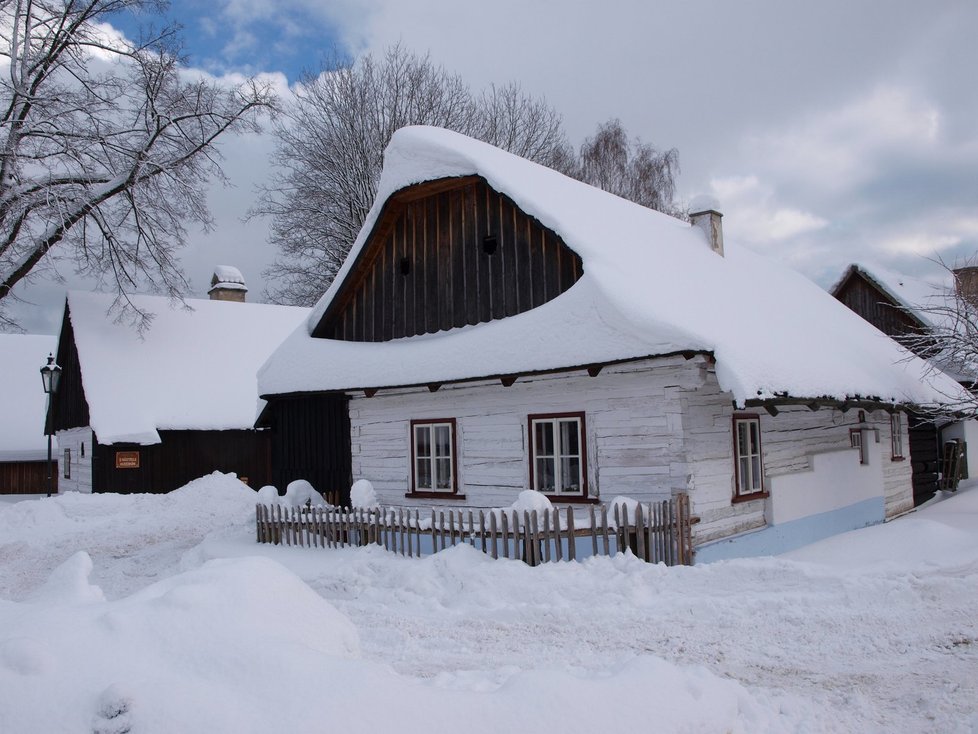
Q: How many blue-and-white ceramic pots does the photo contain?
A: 0